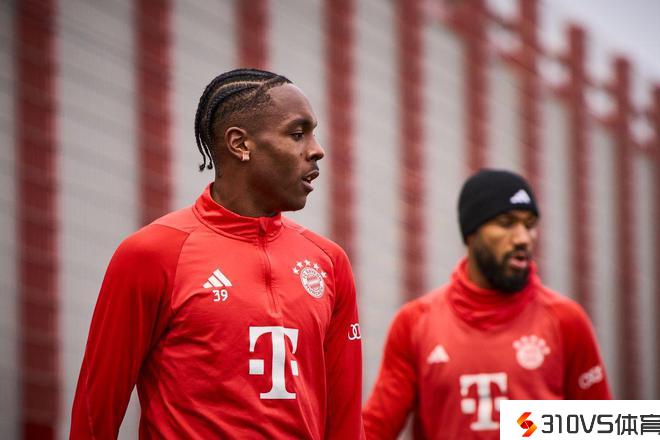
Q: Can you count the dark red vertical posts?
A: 10